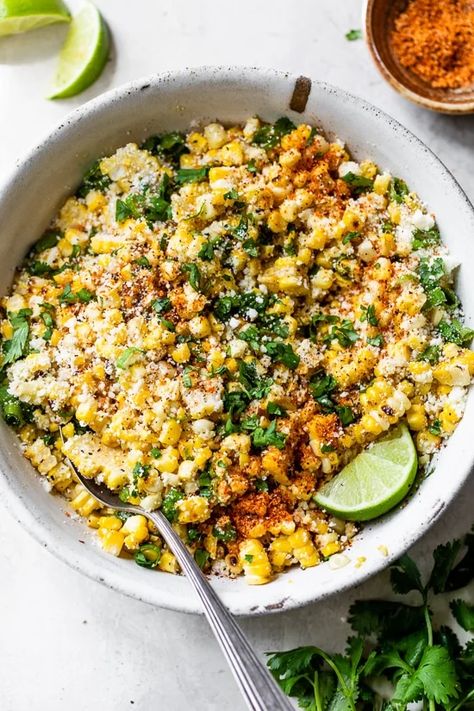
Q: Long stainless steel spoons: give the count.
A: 1